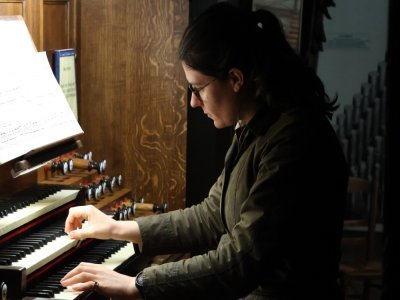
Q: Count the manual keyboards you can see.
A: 3